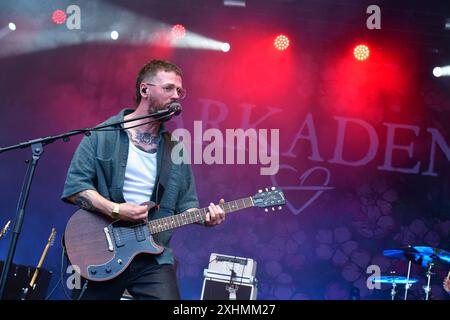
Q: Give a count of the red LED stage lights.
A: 4